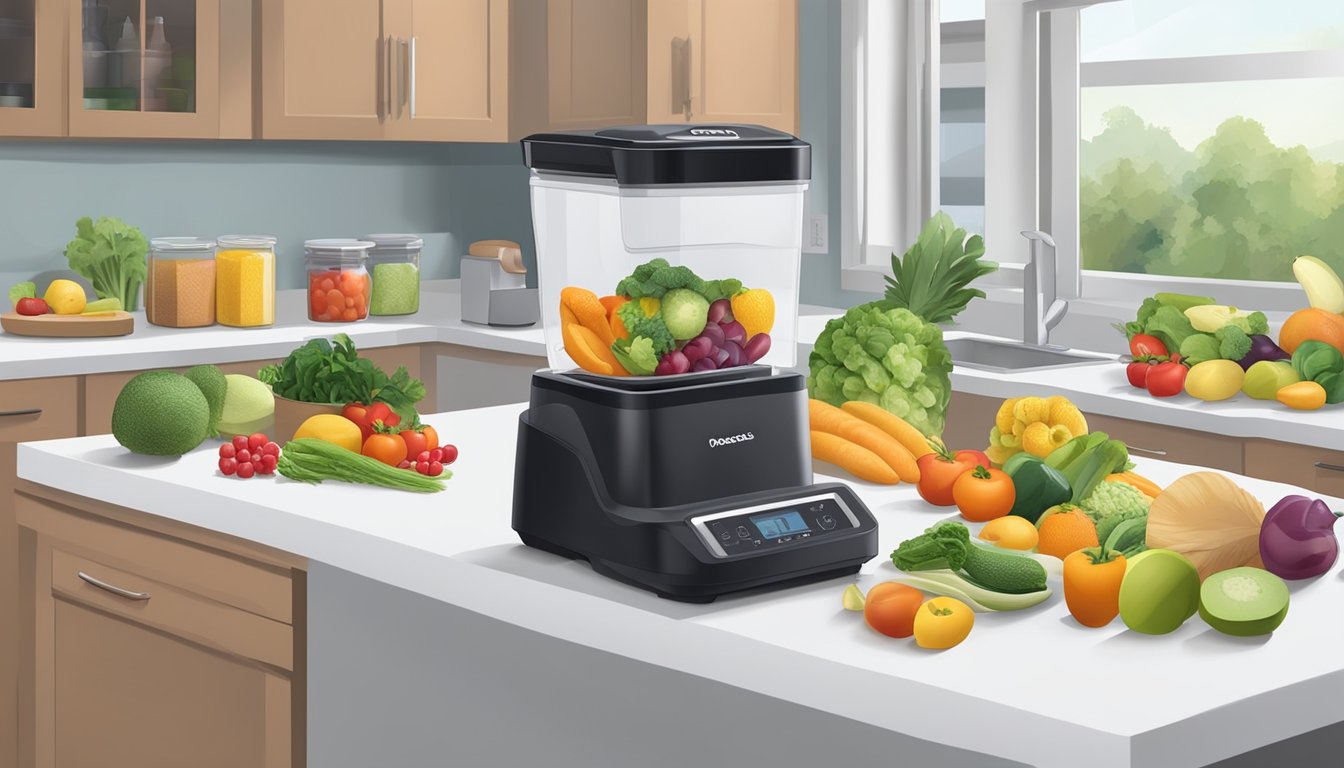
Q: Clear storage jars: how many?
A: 4